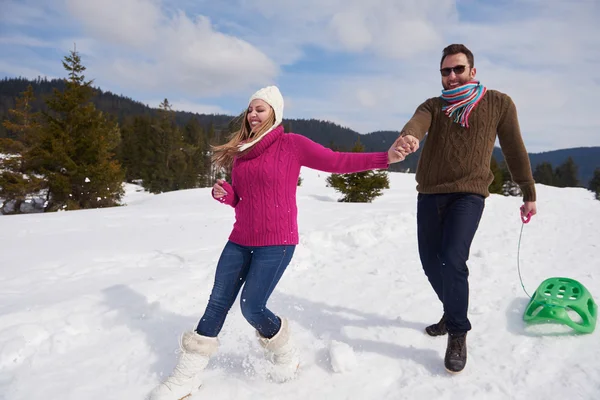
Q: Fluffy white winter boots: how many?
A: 2